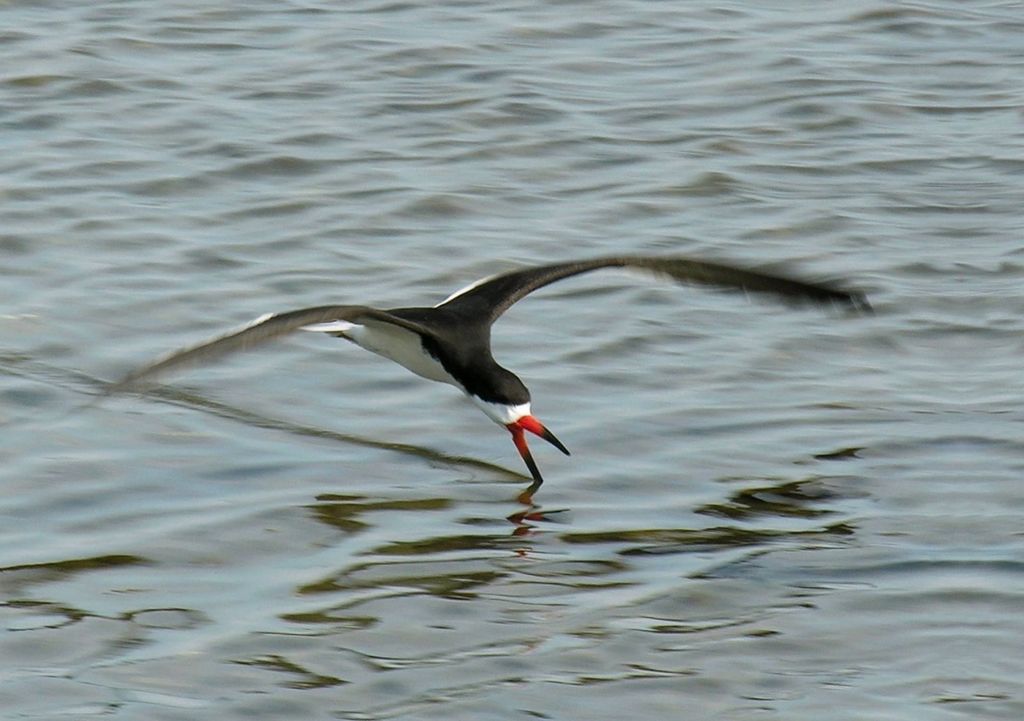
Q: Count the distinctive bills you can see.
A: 1